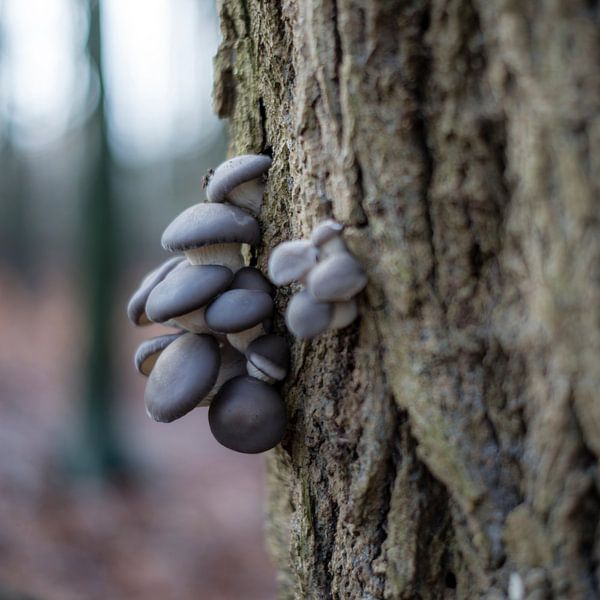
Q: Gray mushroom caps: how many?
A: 15